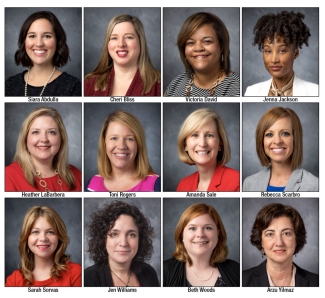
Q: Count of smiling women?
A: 11